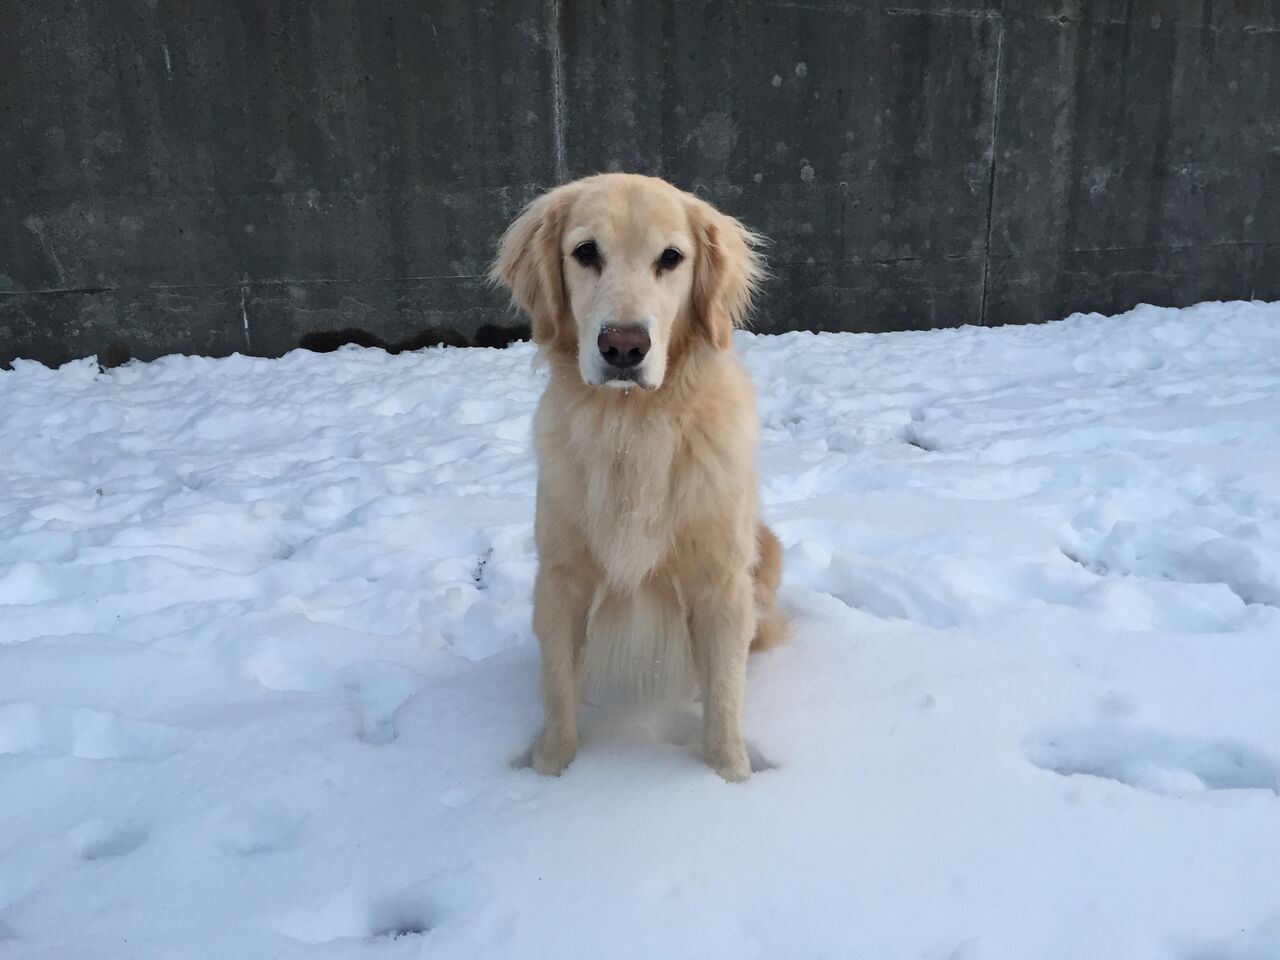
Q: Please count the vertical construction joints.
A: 2